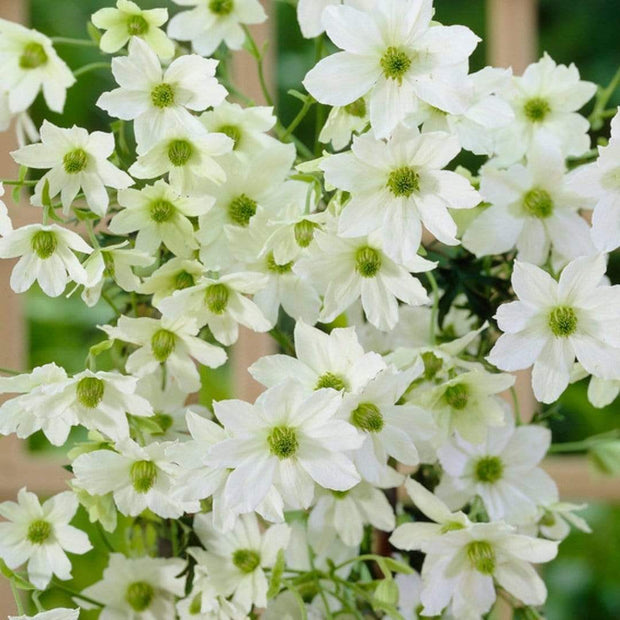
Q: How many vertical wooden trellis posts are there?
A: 3